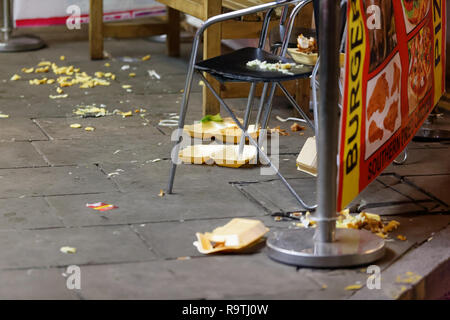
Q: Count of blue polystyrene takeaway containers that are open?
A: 0